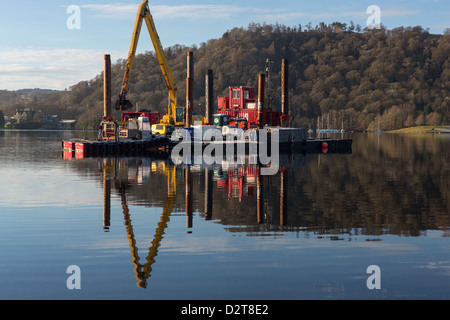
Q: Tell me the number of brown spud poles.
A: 5